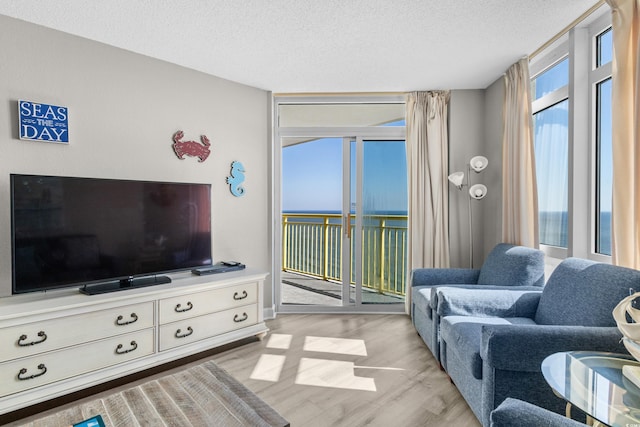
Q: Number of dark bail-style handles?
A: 8